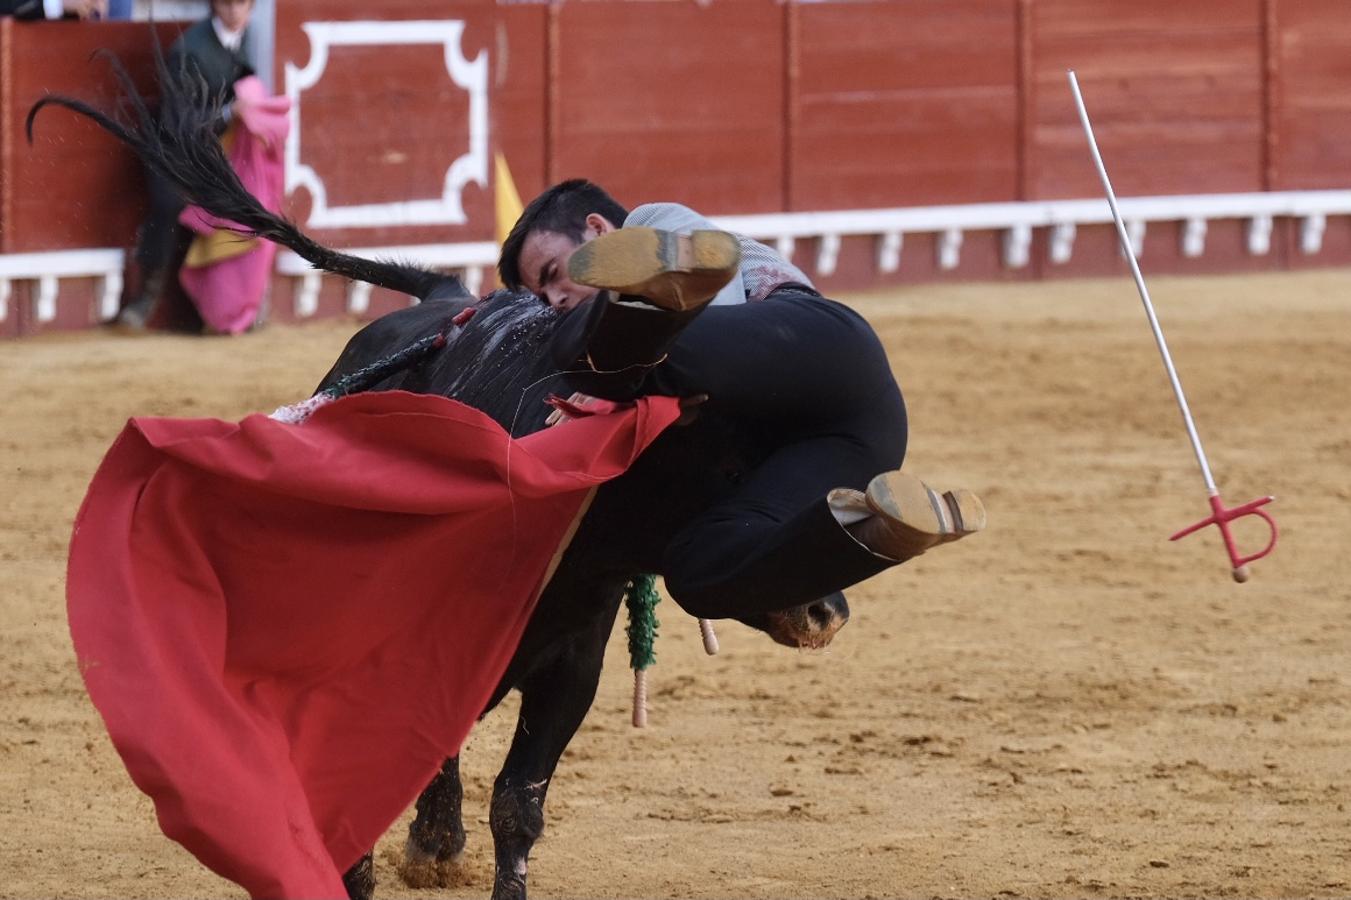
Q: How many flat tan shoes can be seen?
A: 2